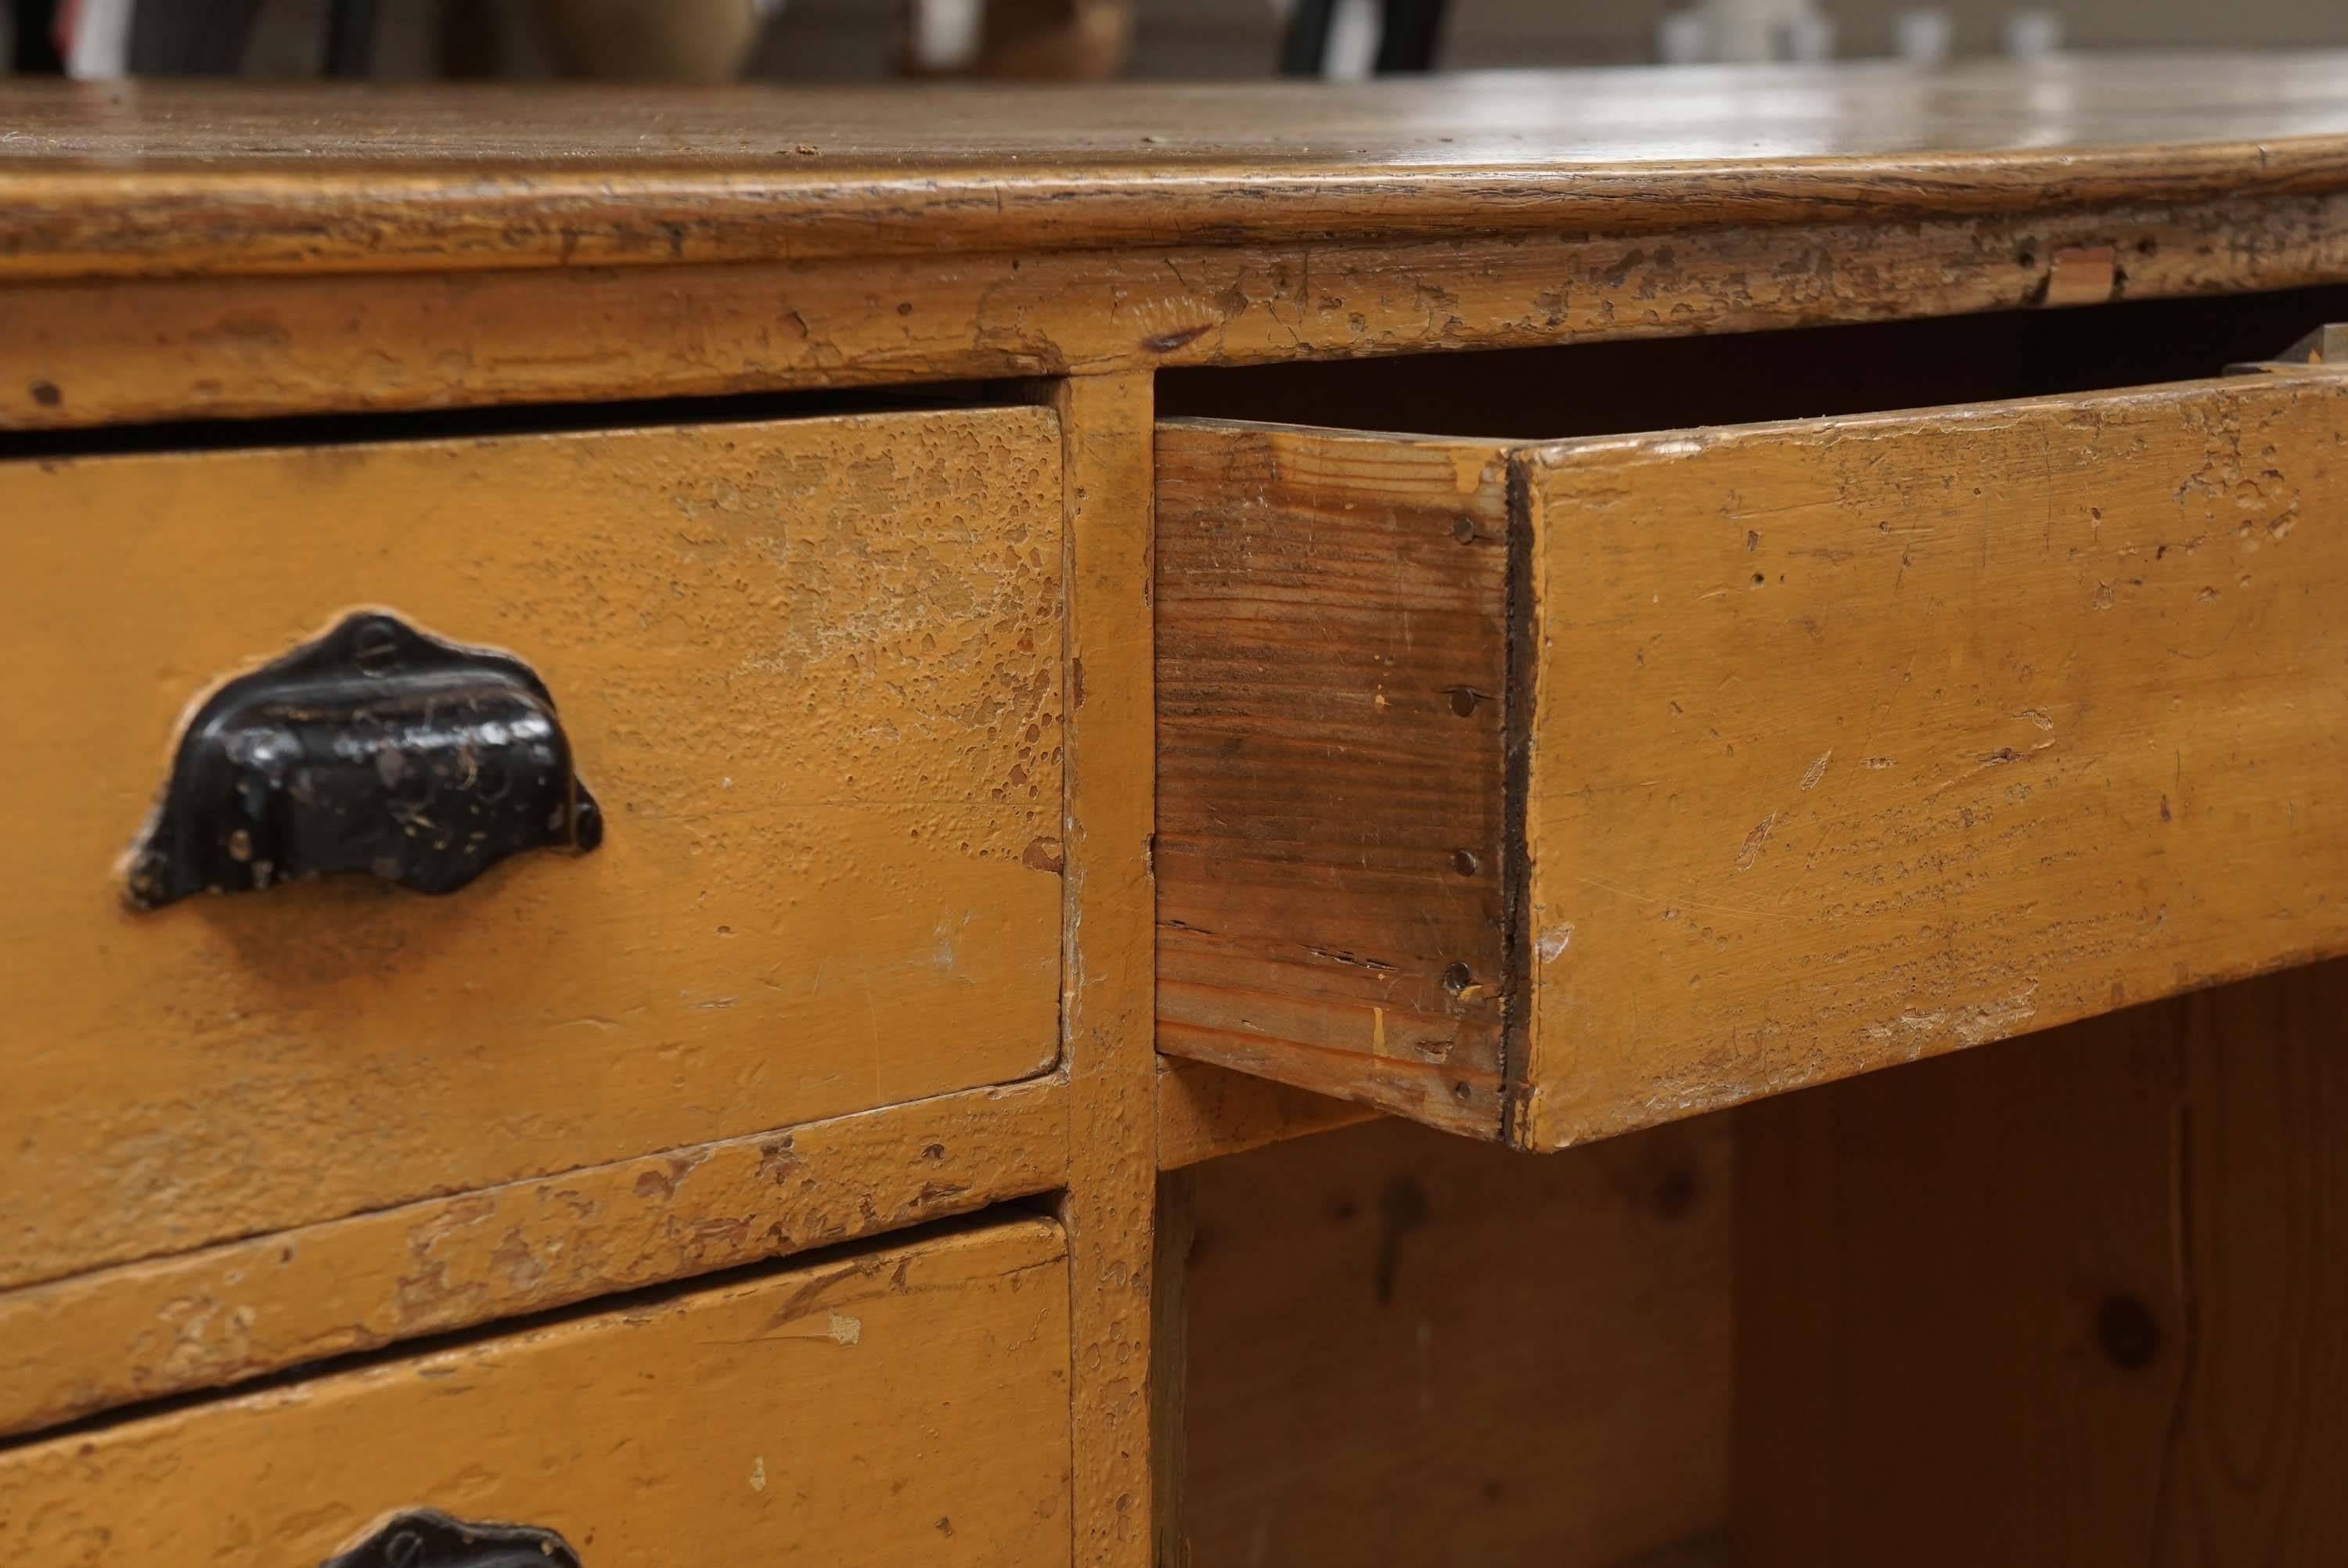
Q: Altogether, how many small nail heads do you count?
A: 5